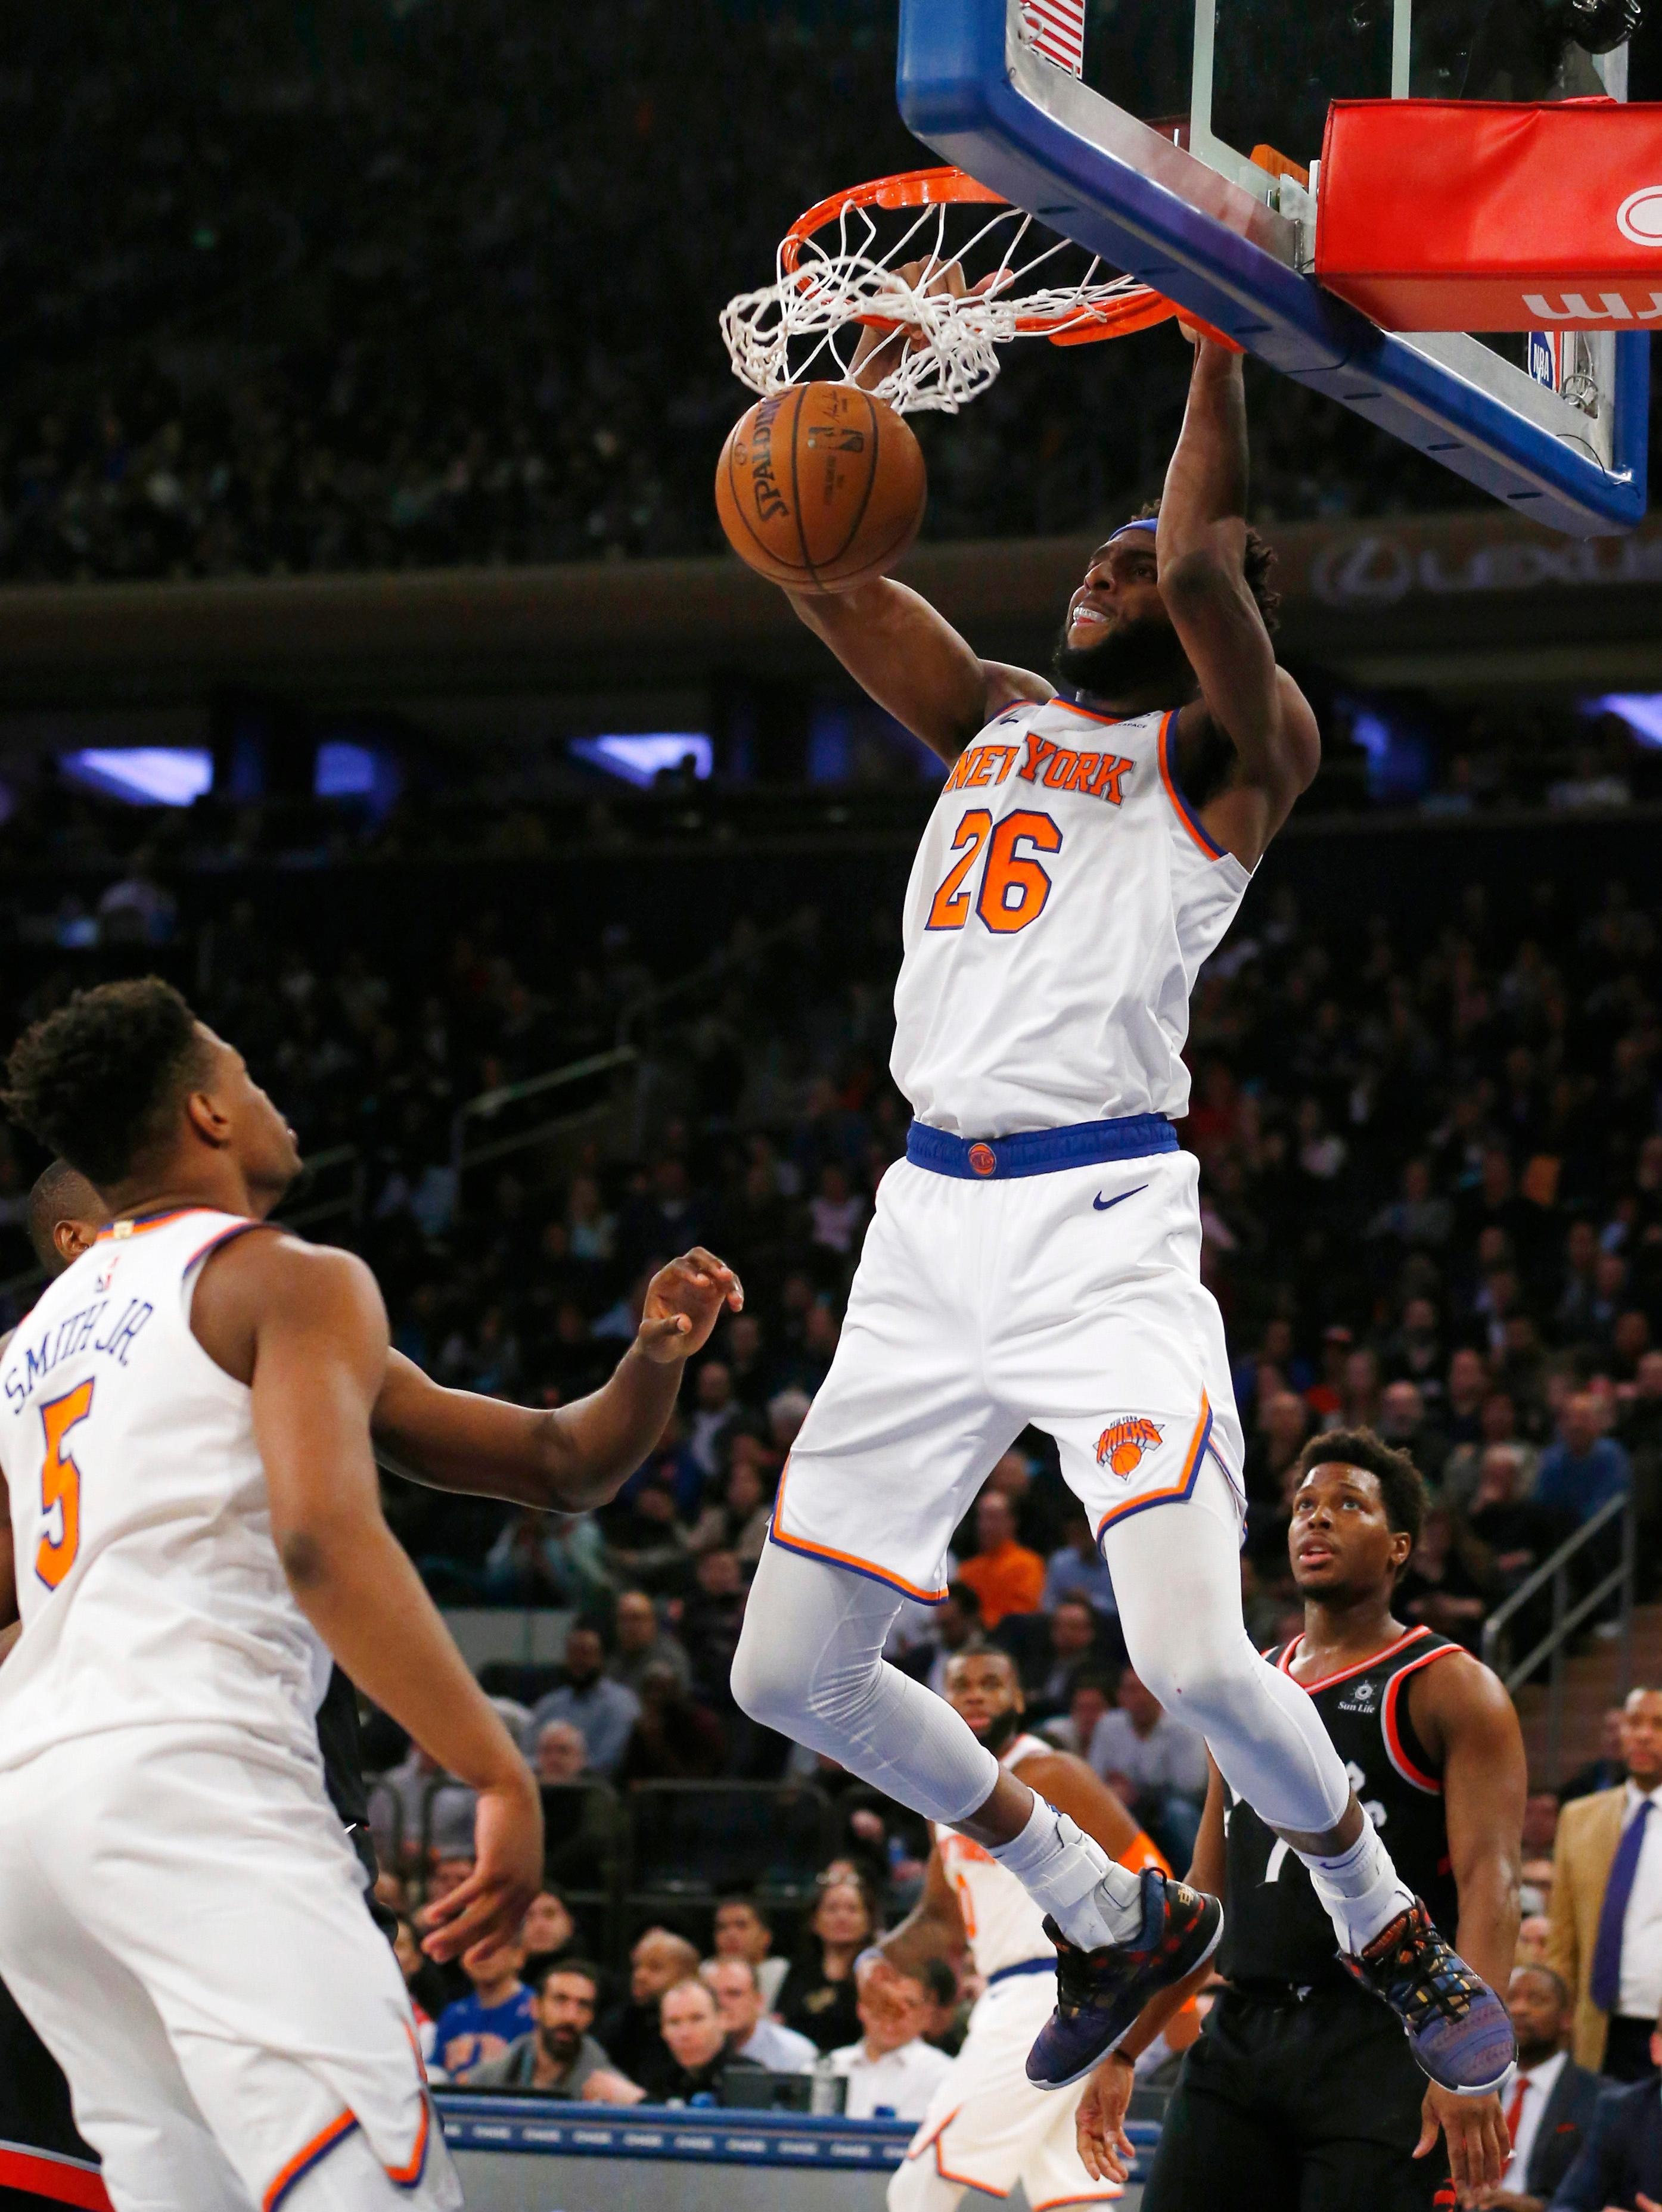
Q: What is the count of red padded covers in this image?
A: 1